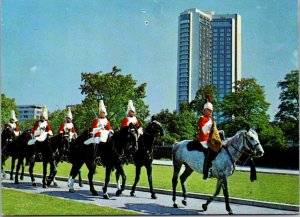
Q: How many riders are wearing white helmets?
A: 6